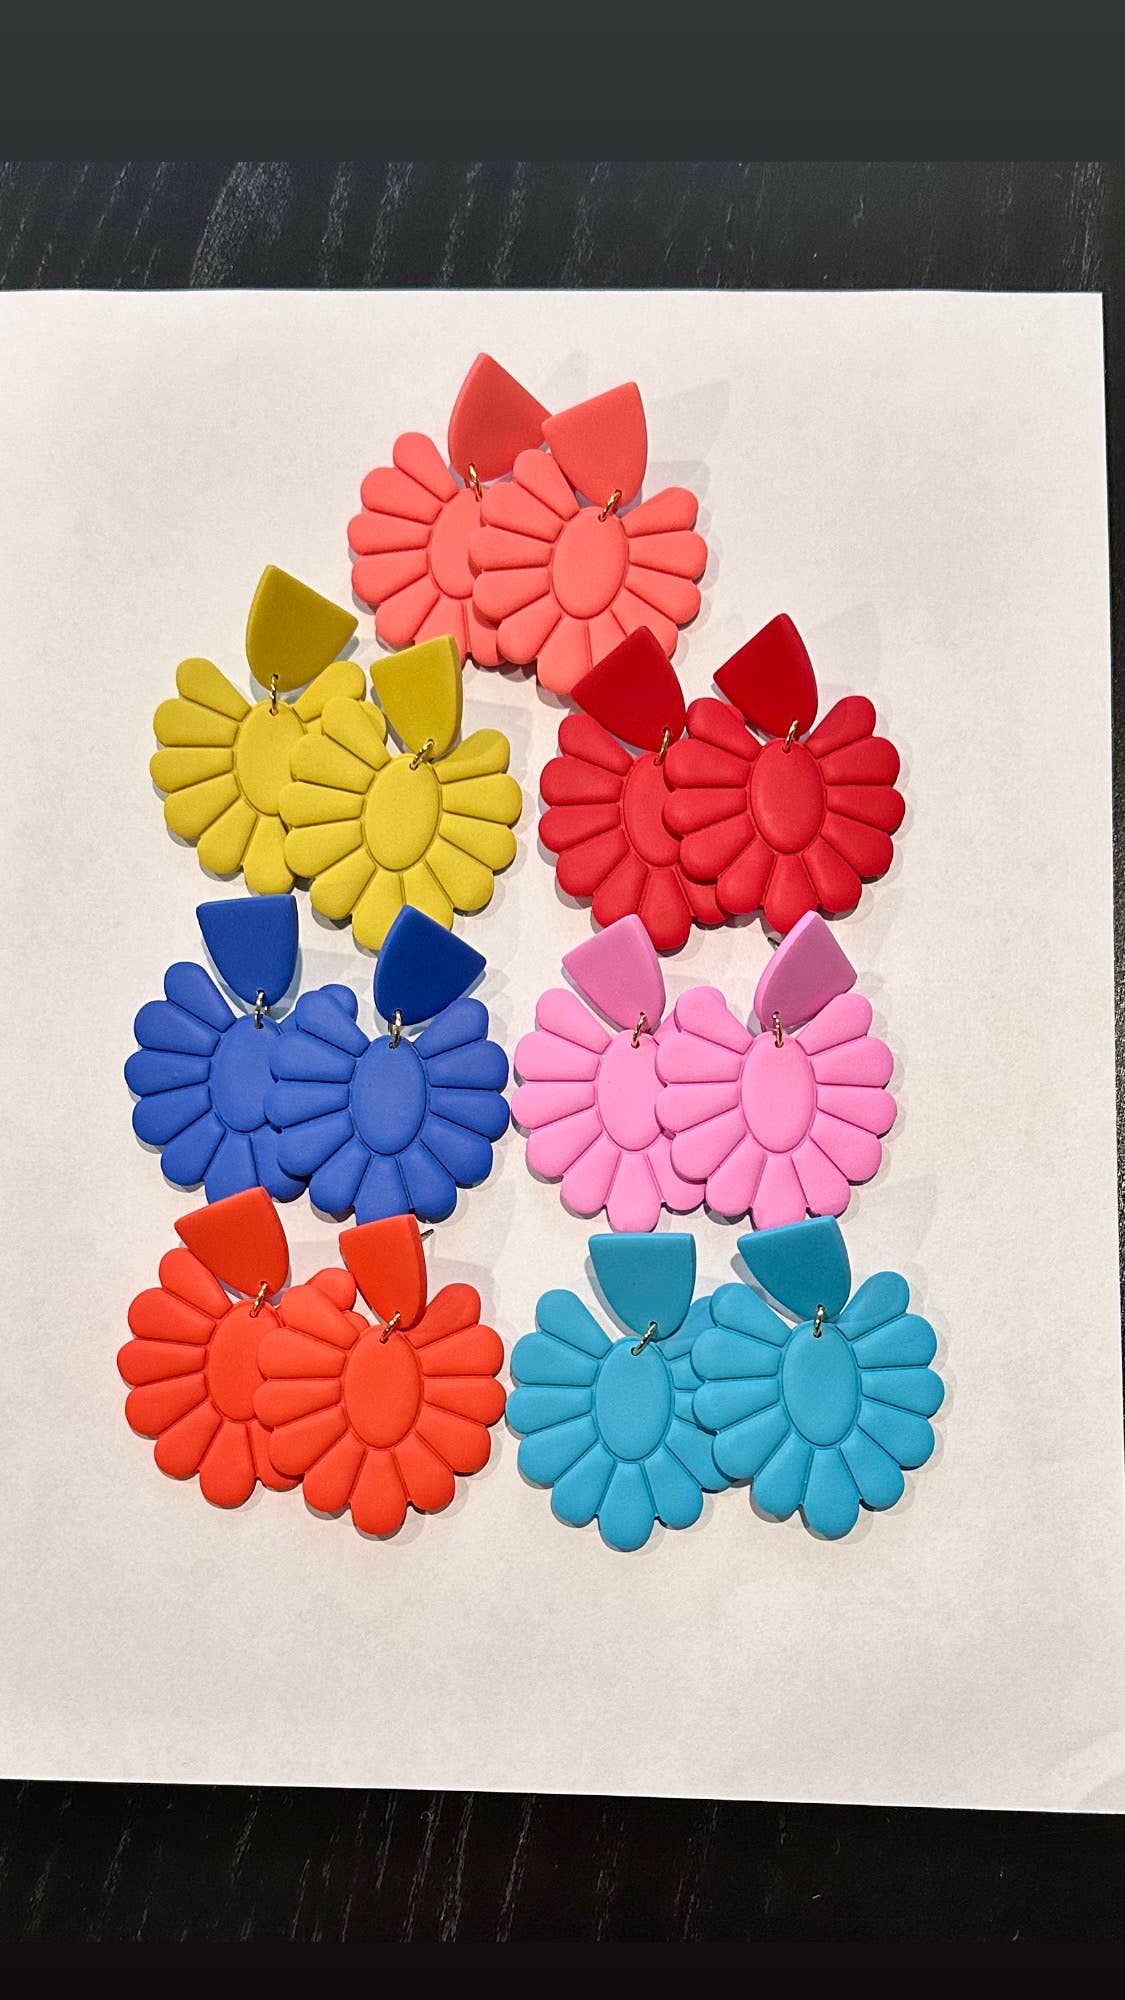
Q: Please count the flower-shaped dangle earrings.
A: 14